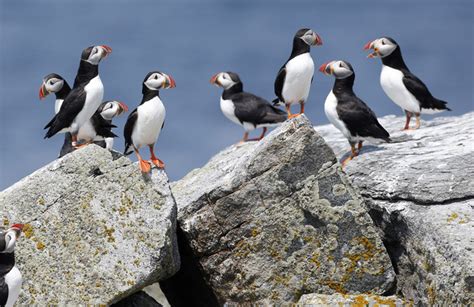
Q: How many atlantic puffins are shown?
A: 9